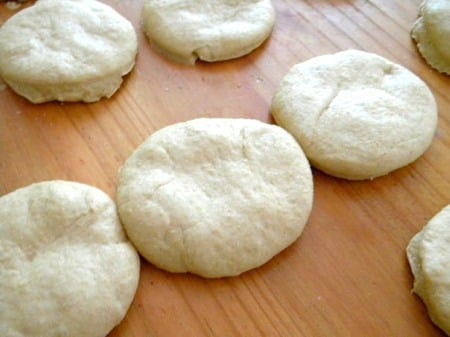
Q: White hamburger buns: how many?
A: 7